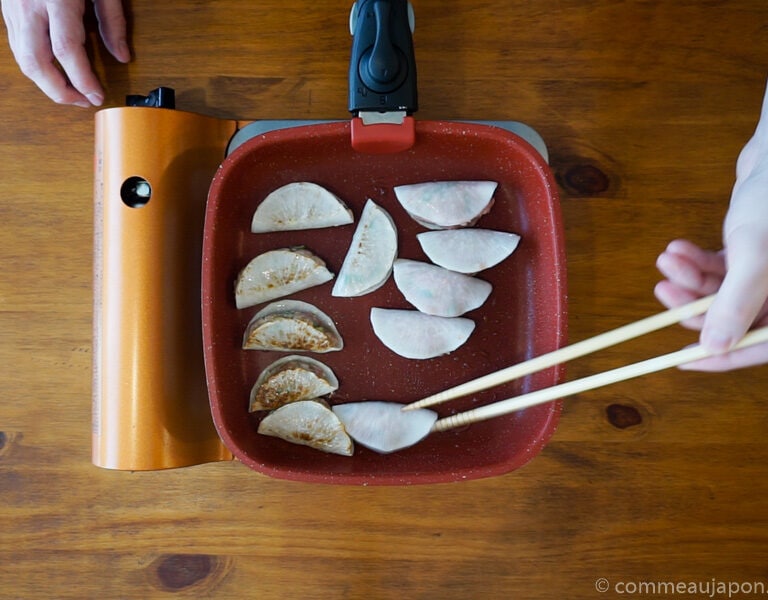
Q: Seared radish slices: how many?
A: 6